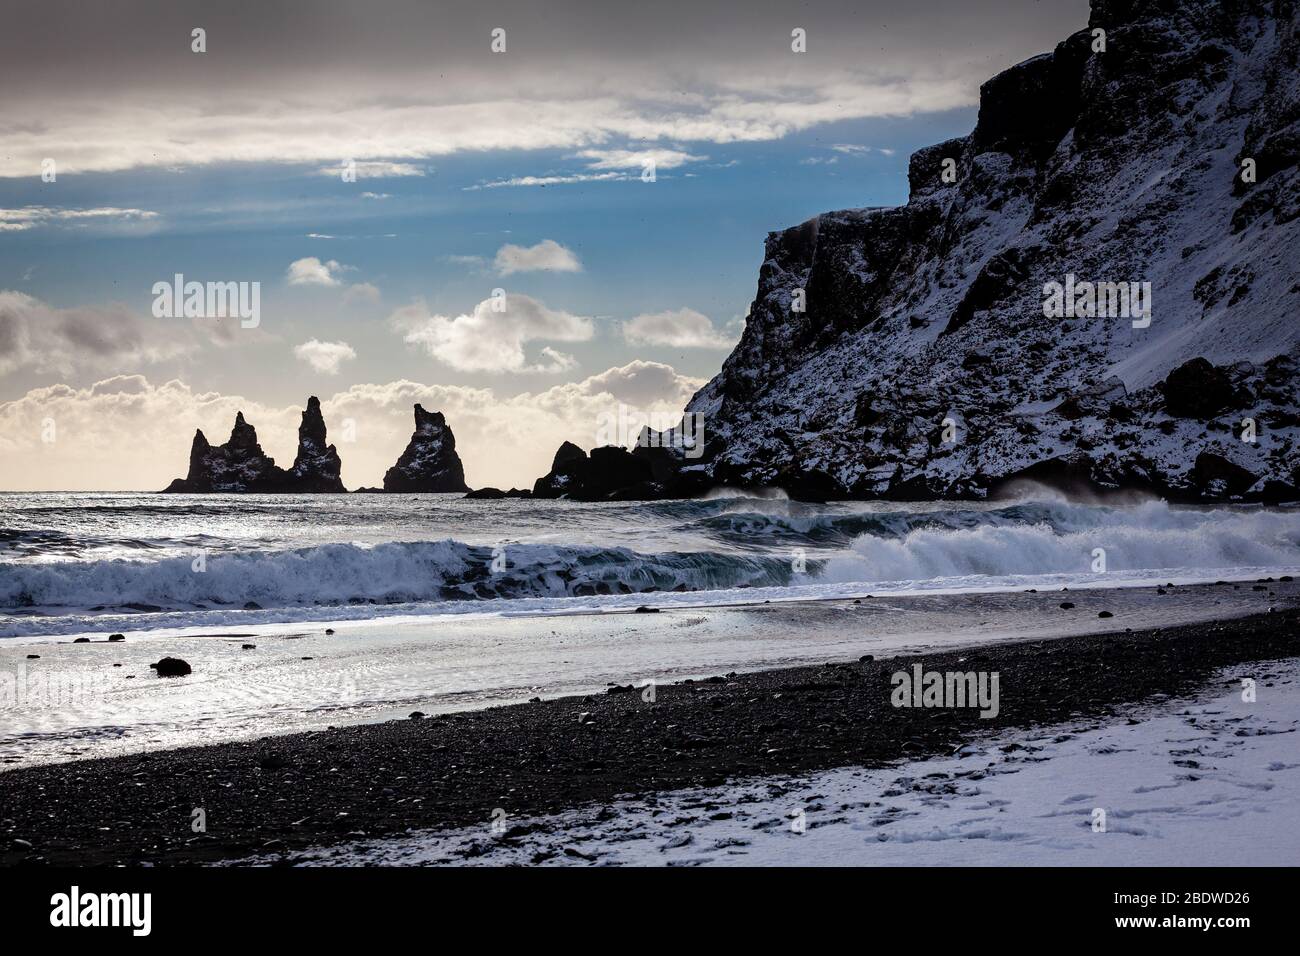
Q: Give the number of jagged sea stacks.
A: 3